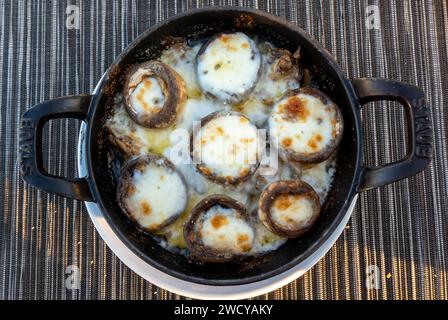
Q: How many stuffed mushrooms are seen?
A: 7